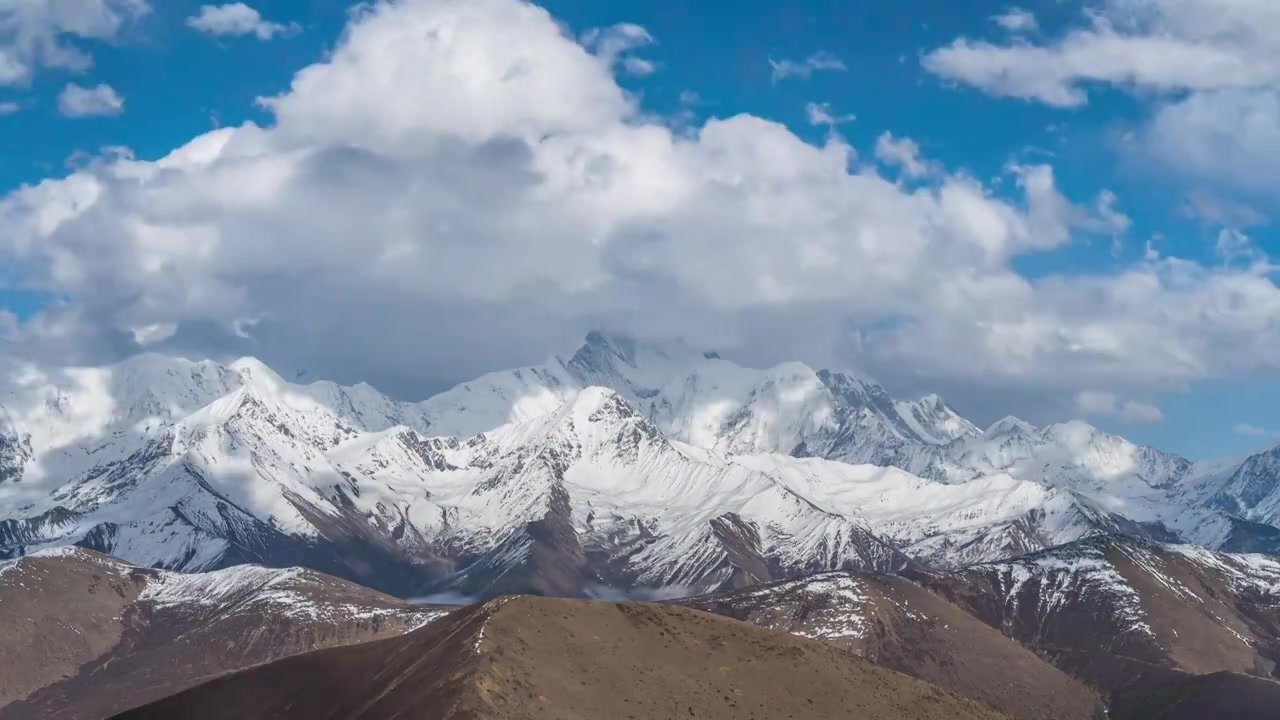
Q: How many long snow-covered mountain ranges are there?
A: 1